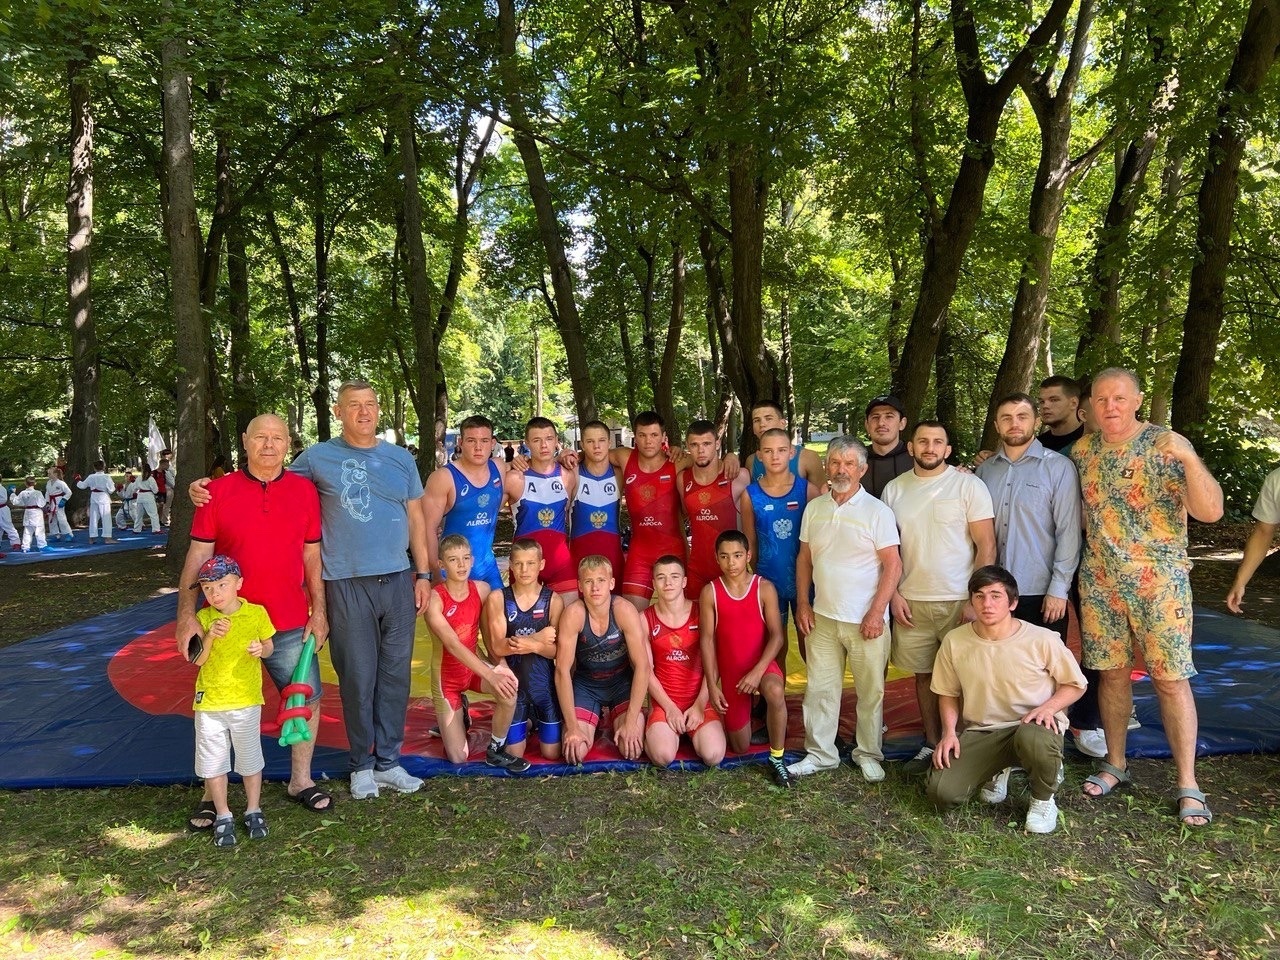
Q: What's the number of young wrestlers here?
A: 12